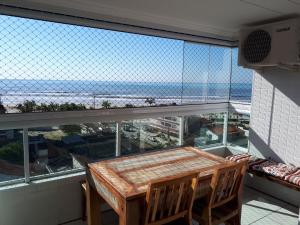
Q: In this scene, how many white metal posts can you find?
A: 4